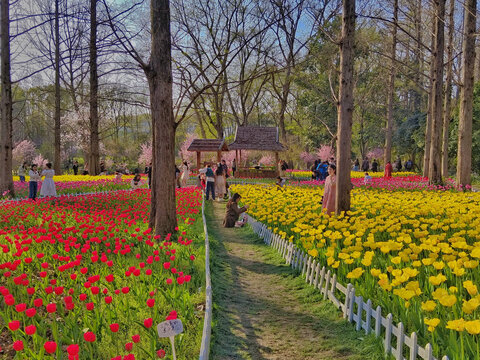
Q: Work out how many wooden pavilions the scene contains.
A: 2